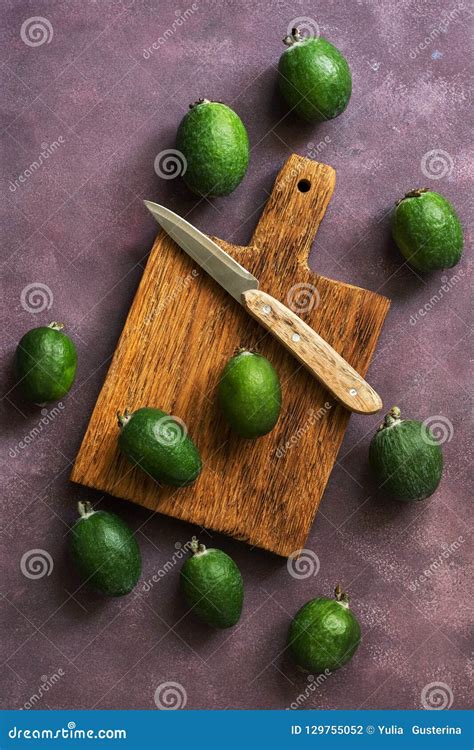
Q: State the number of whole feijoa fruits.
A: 10